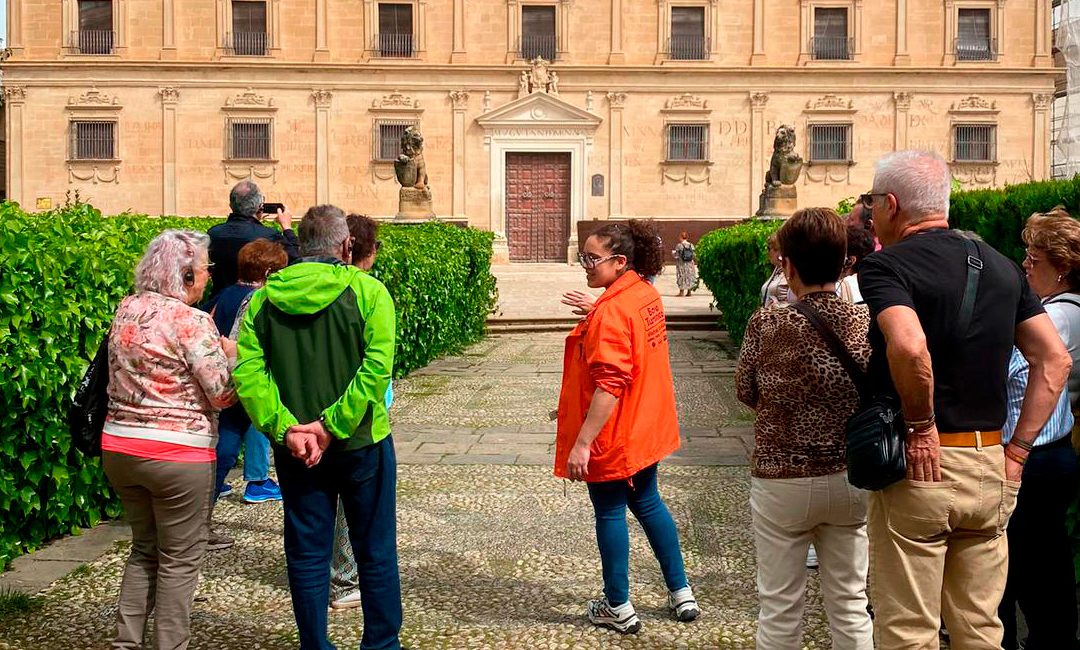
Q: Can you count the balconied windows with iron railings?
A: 7